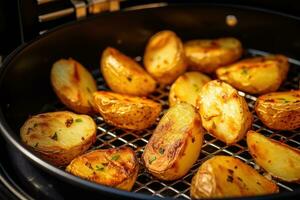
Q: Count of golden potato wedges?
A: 14